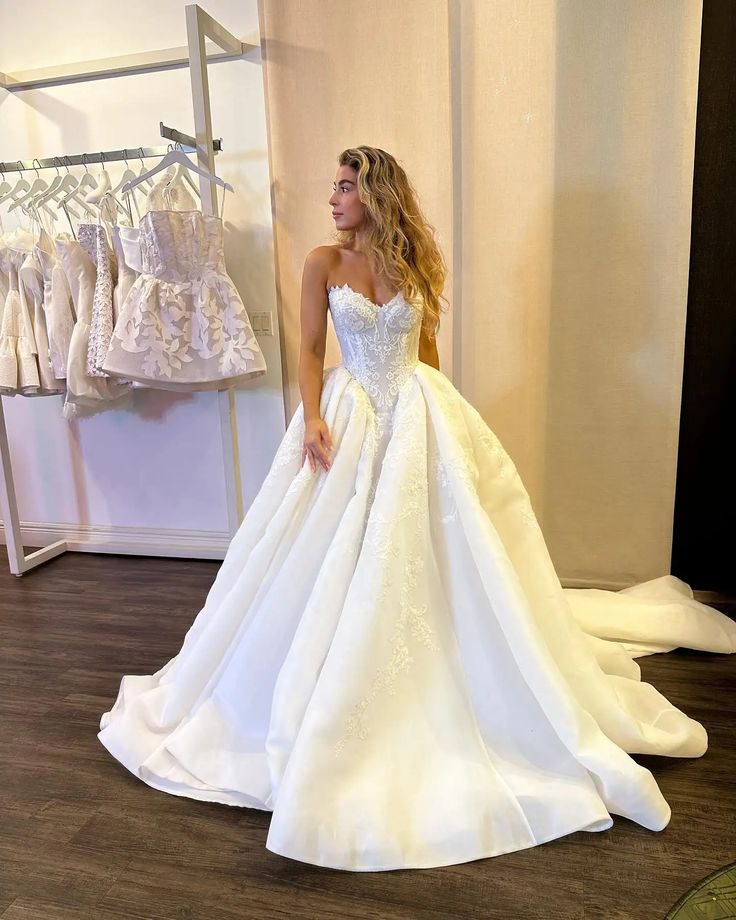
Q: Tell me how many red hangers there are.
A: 0